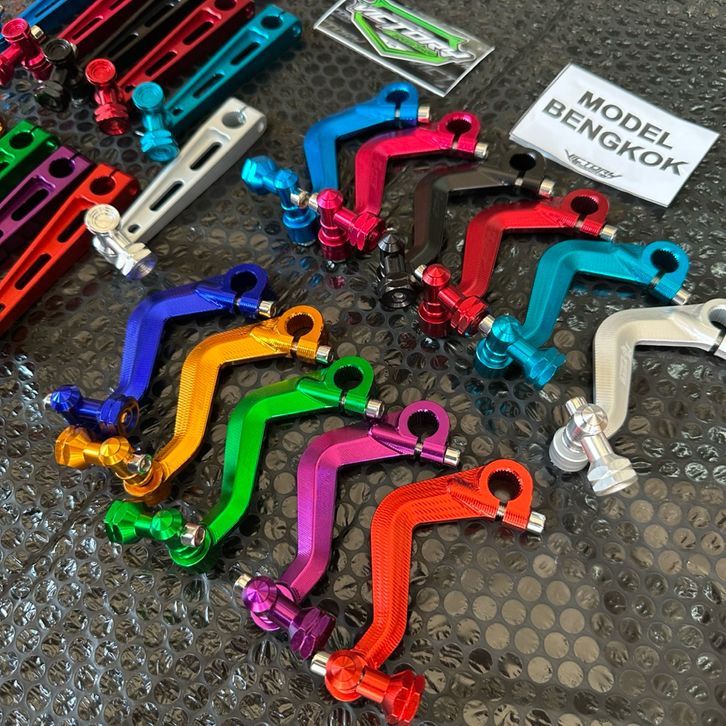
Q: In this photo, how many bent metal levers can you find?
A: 11